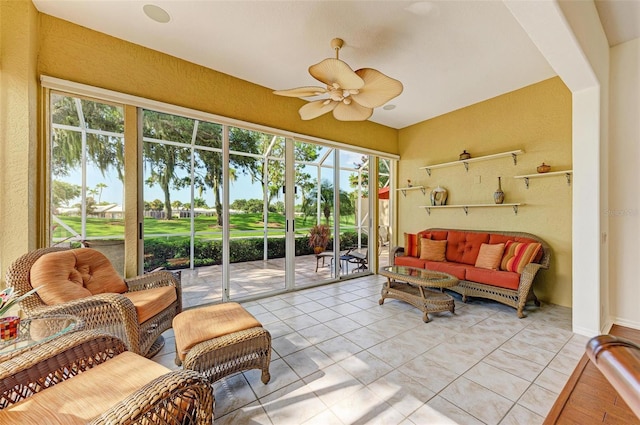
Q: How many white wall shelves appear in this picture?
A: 4